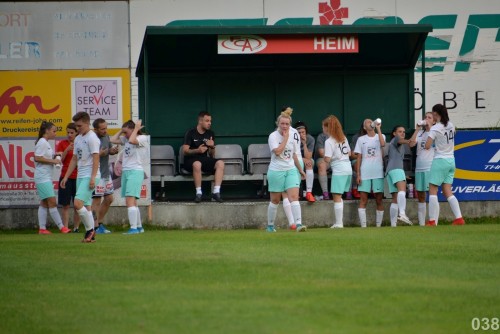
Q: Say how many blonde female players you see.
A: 1